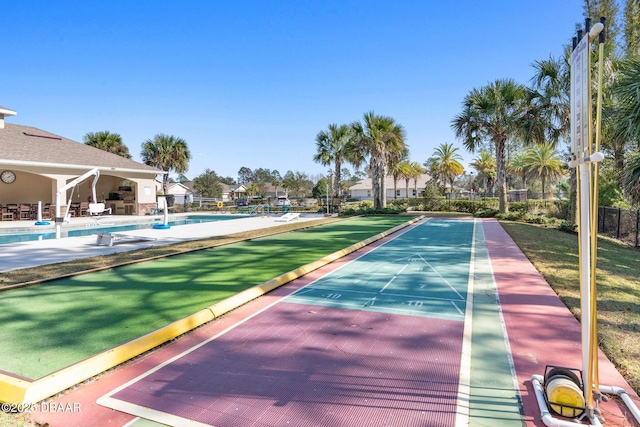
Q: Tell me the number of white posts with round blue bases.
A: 2